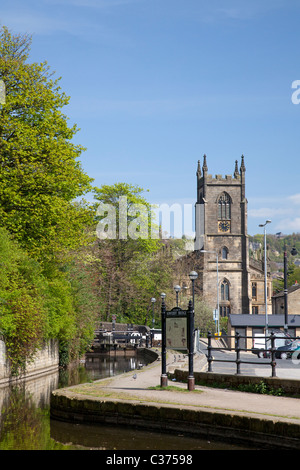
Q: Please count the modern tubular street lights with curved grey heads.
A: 2